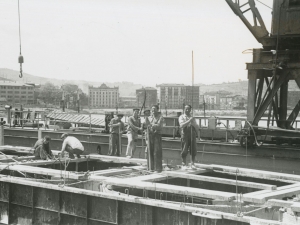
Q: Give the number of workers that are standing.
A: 5